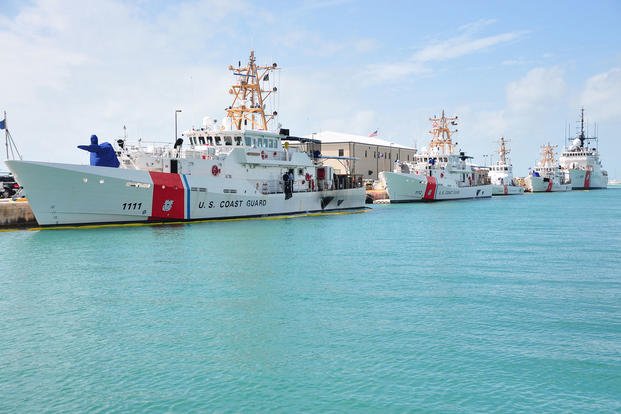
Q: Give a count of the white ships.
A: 5